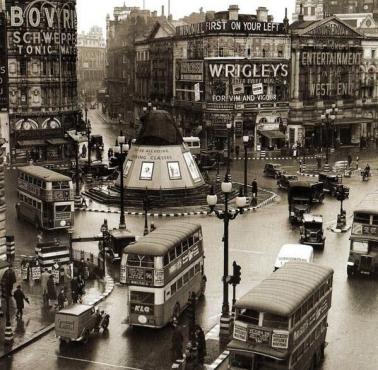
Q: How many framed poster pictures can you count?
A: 4